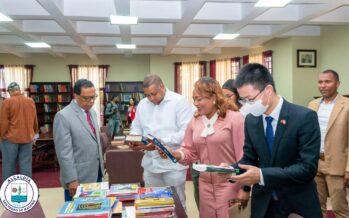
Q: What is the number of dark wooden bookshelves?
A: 2